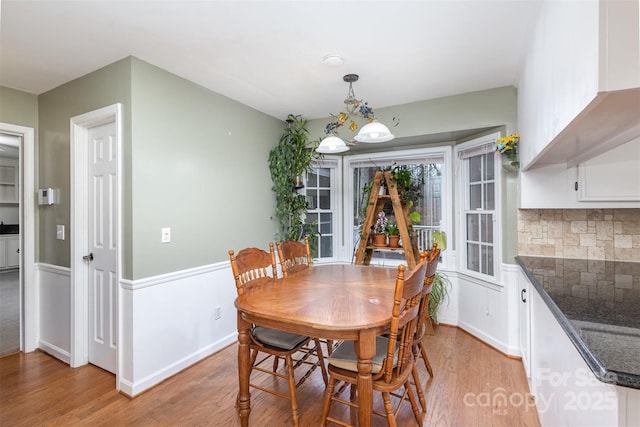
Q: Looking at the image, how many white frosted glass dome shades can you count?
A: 2